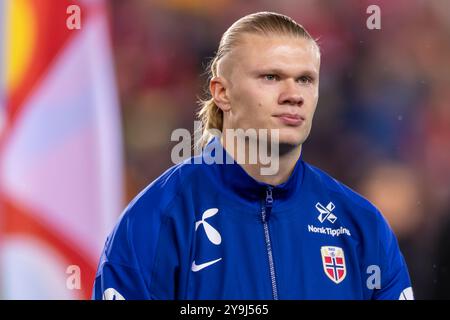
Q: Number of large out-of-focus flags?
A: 1